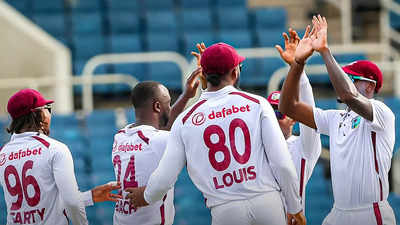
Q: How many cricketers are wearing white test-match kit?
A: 5